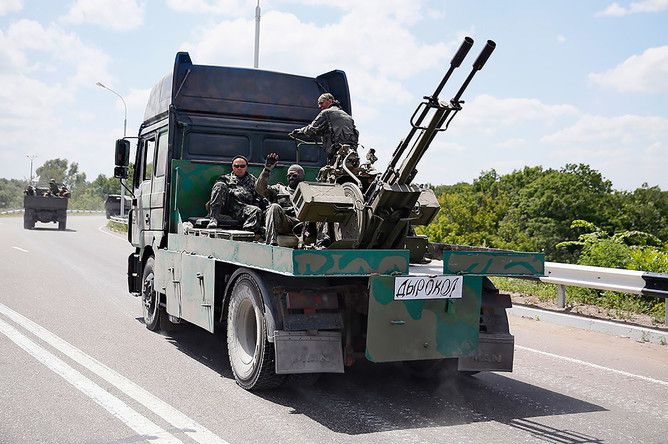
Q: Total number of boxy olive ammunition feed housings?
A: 2